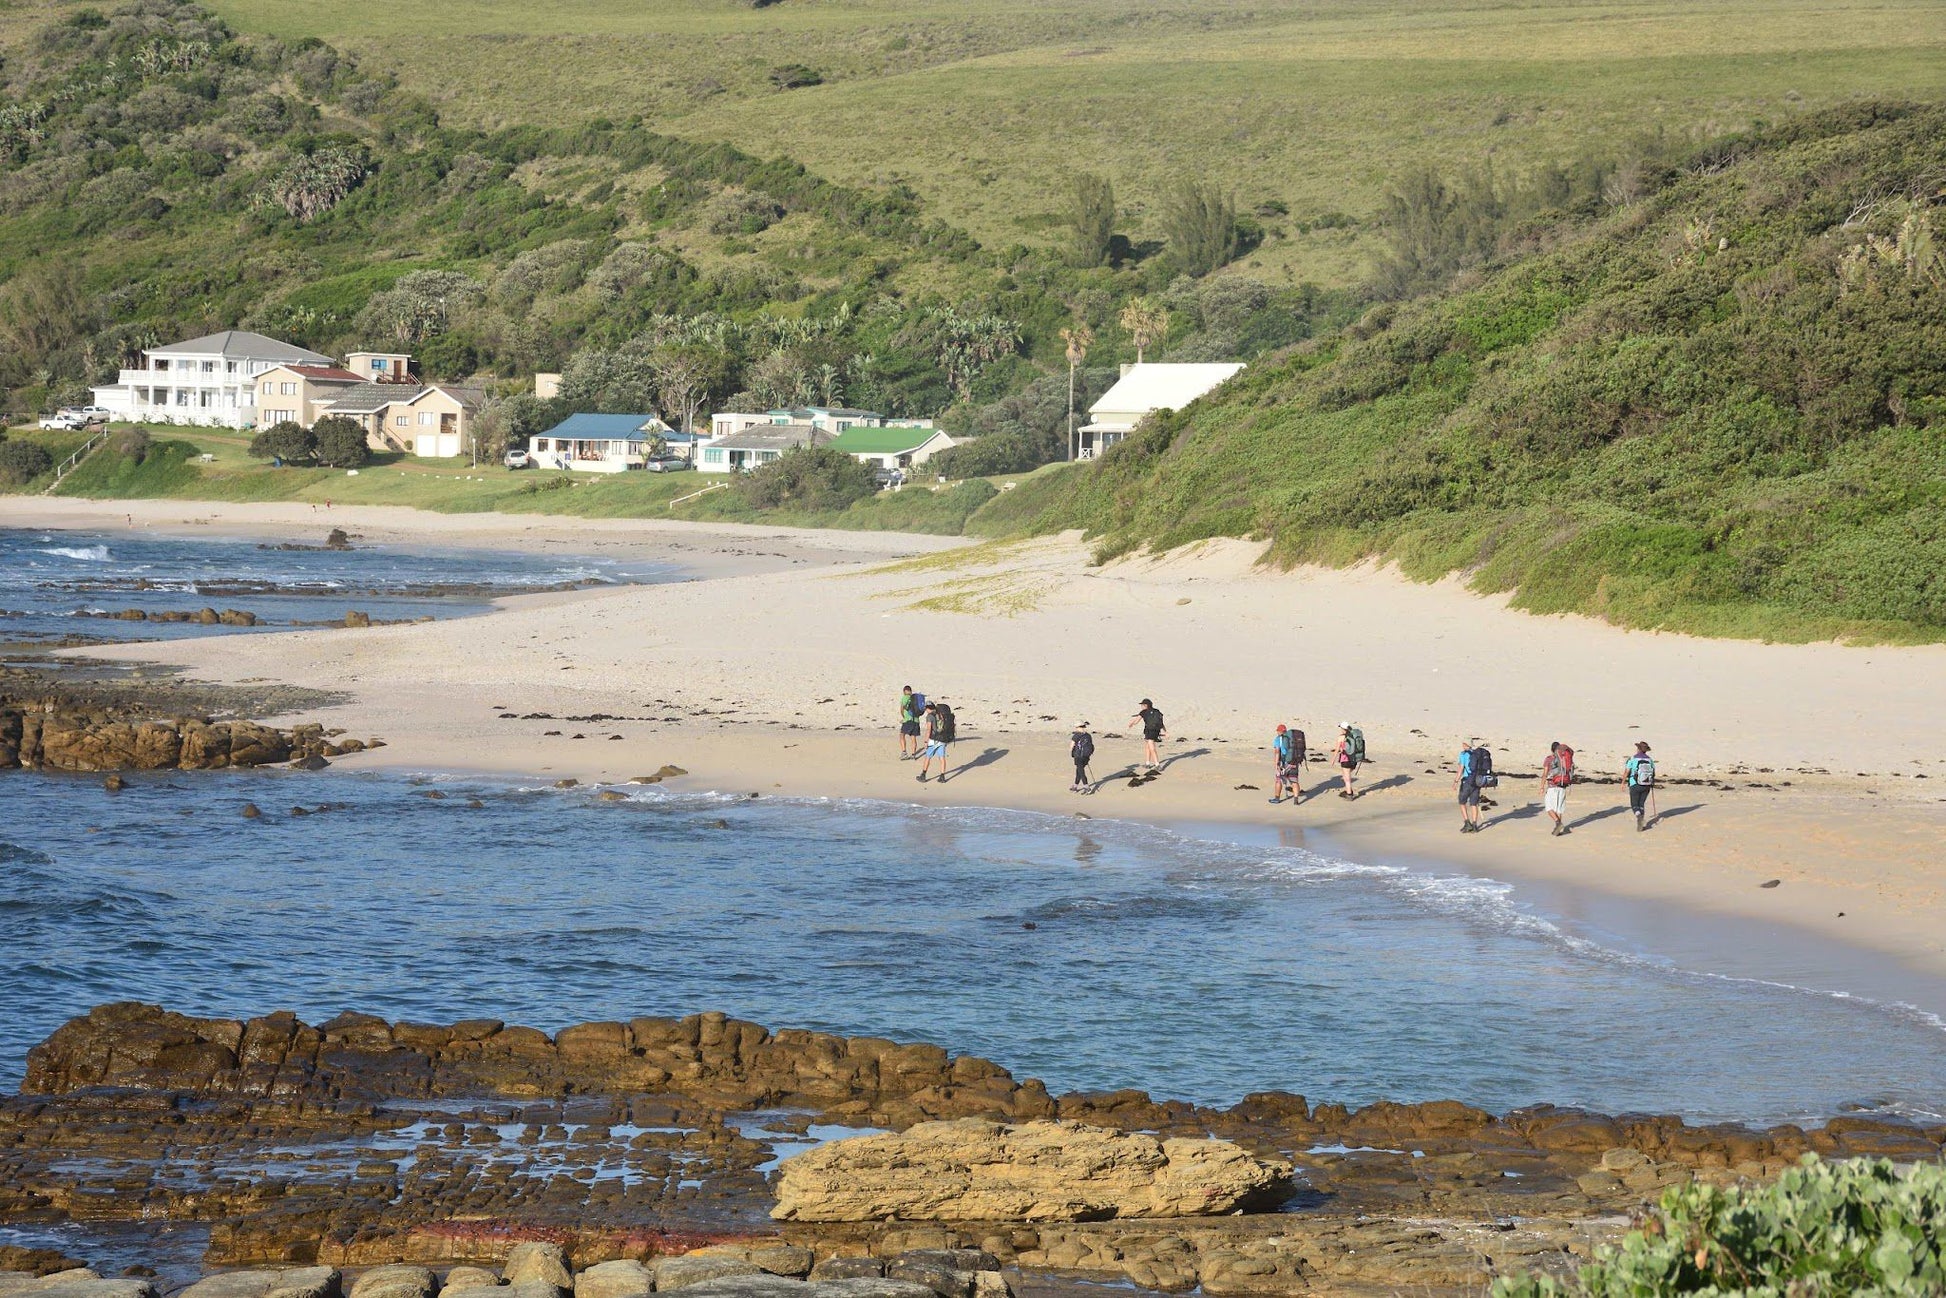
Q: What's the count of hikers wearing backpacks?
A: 9